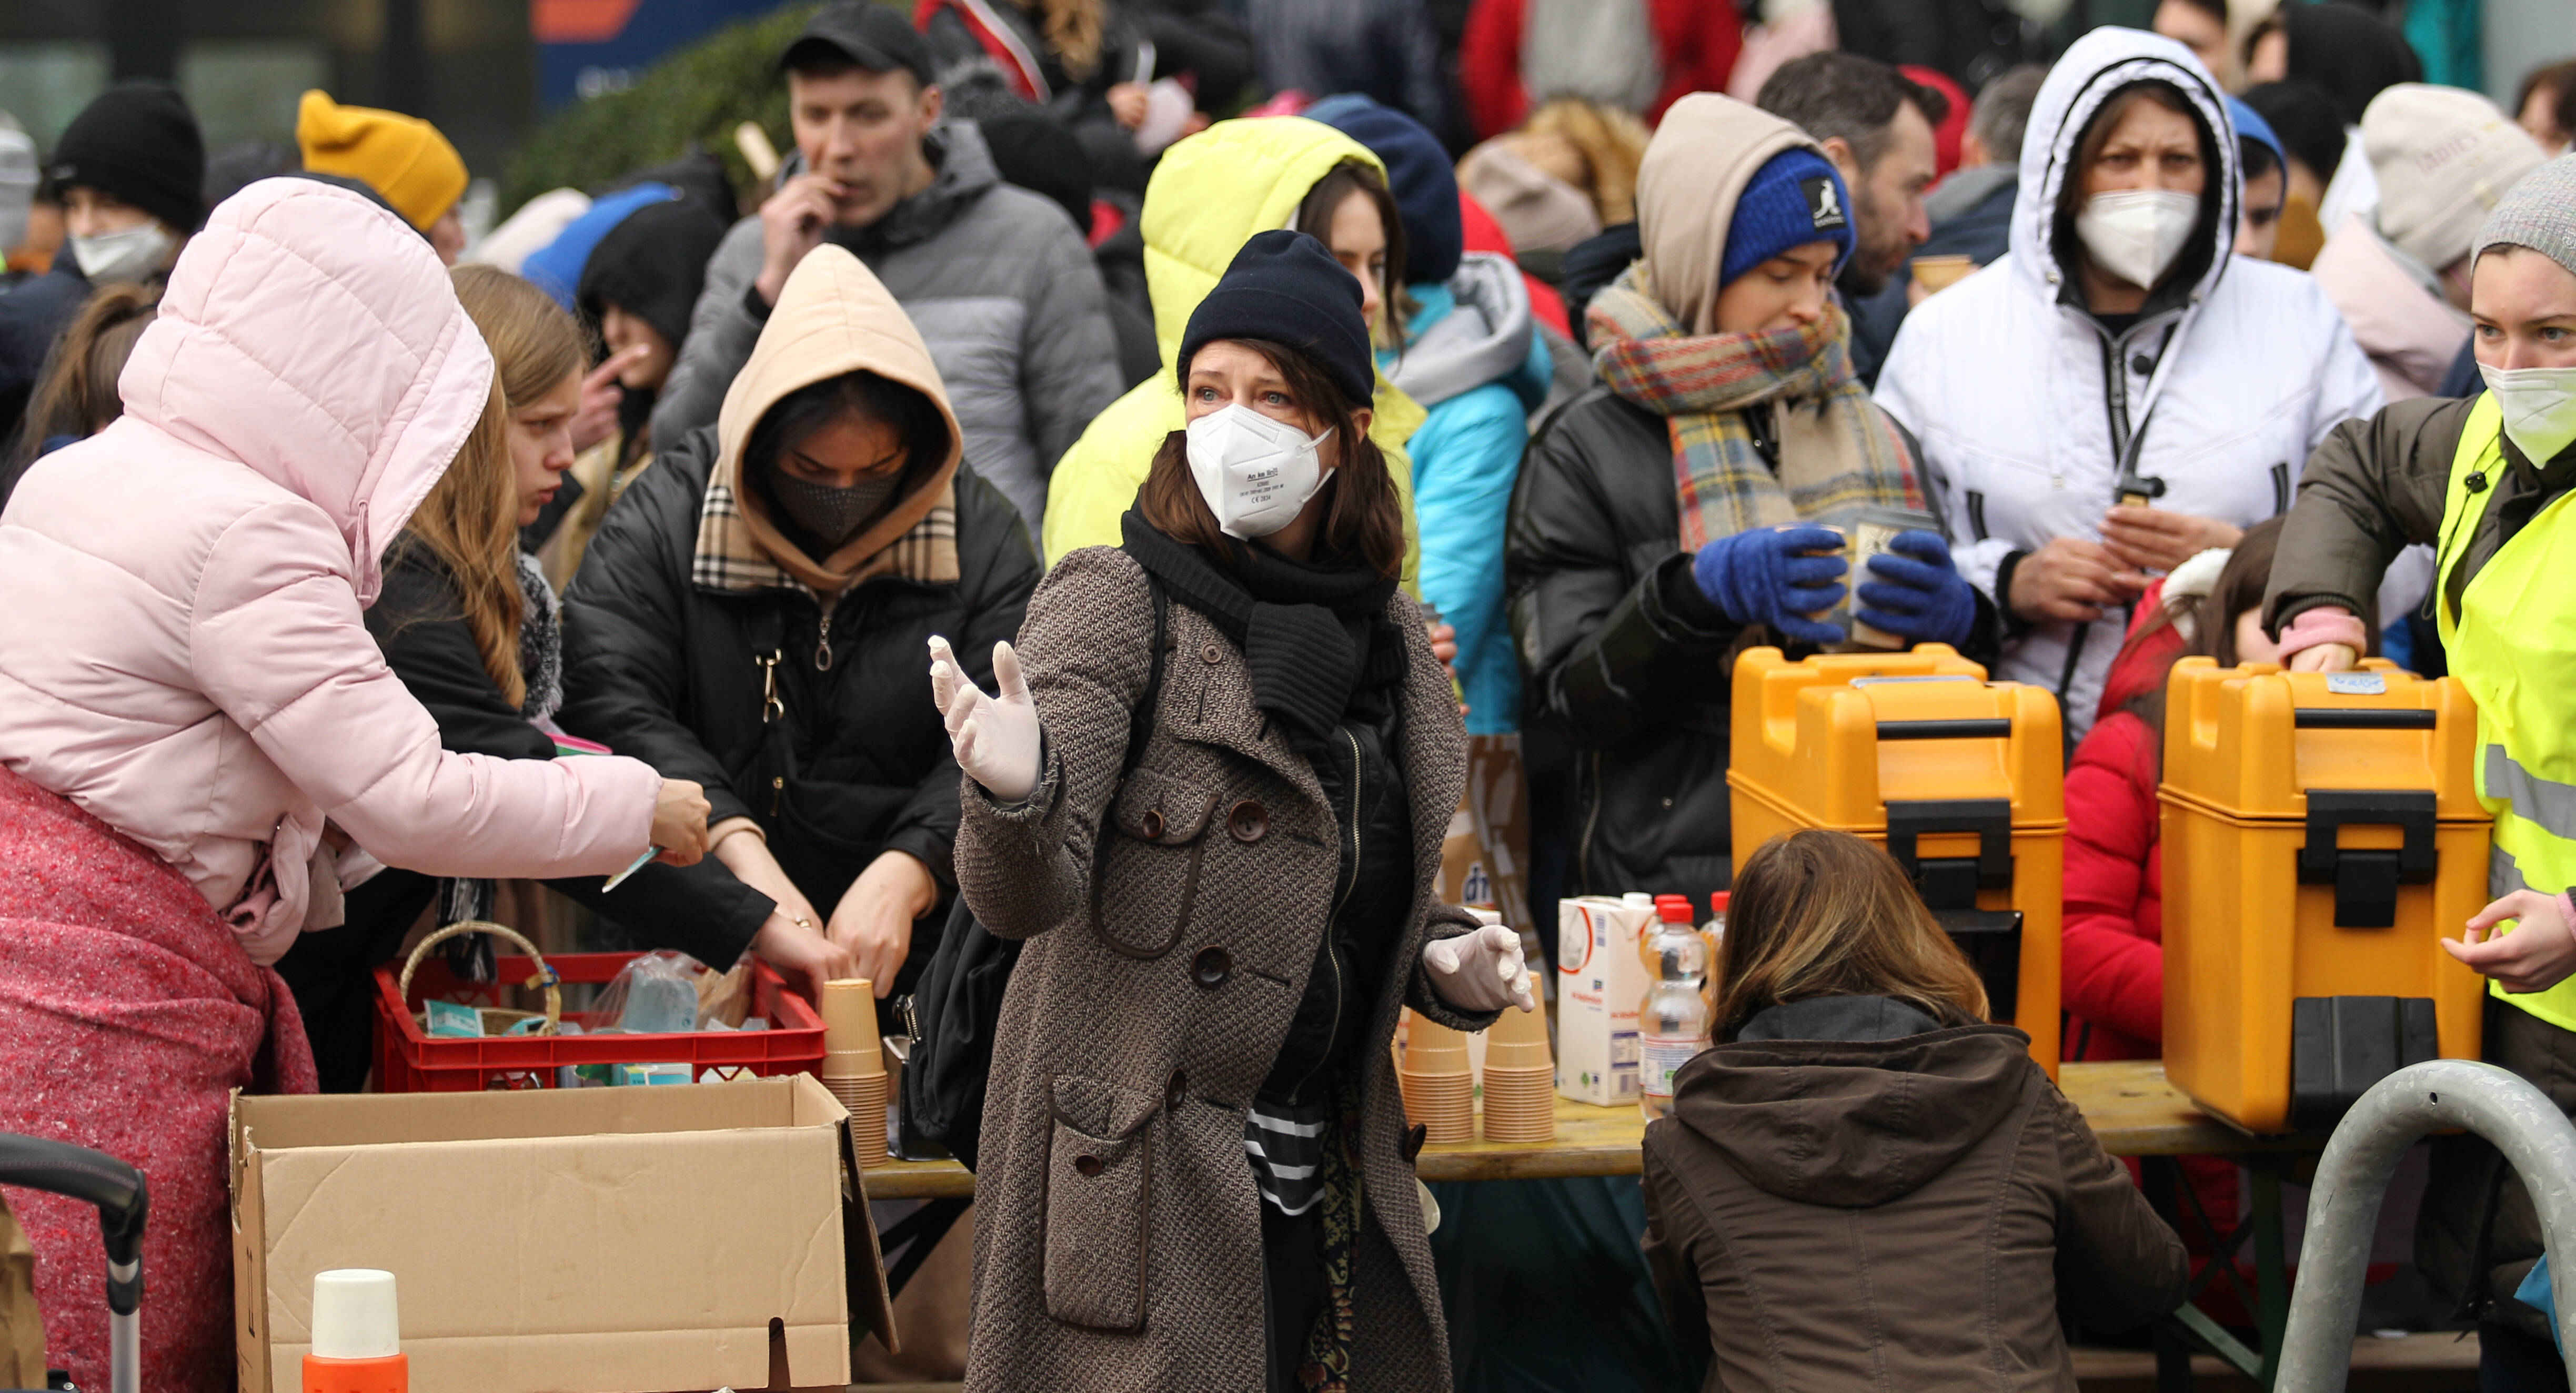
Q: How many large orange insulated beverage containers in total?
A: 2